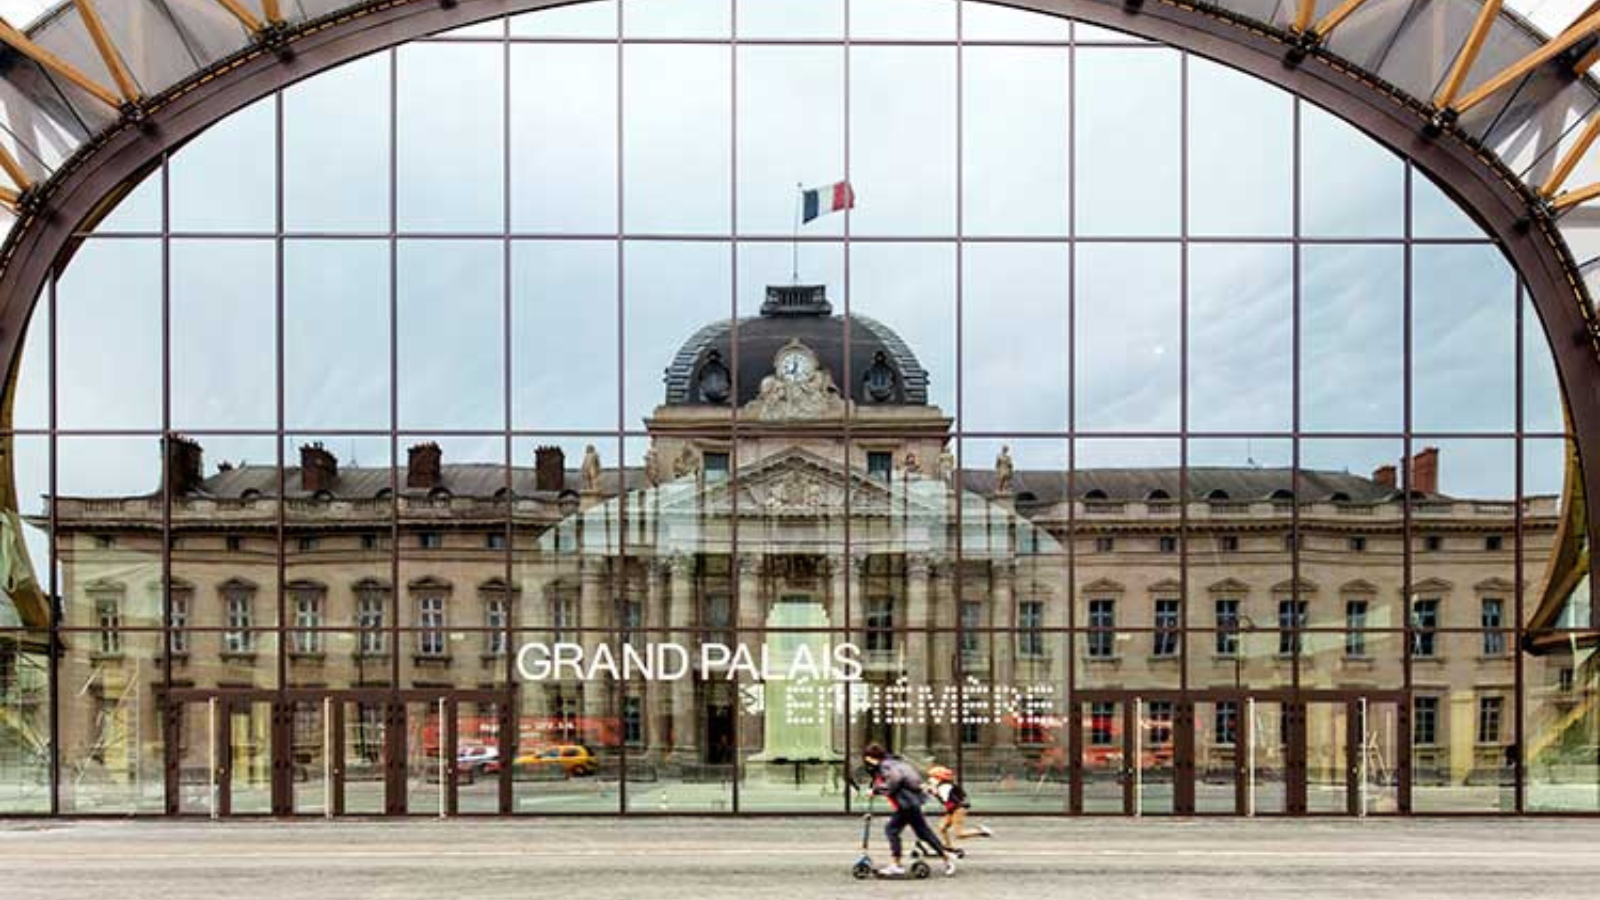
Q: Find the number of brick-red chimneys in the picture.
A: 2